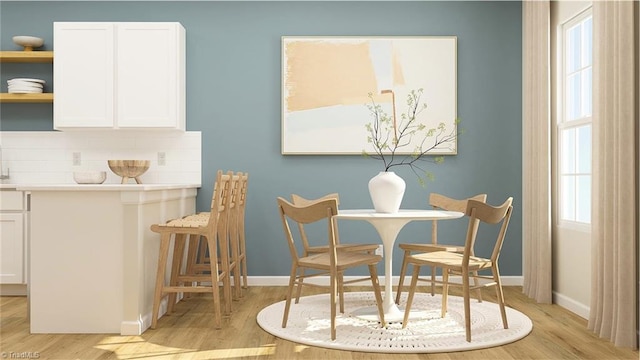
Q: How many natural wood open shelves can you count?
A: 2